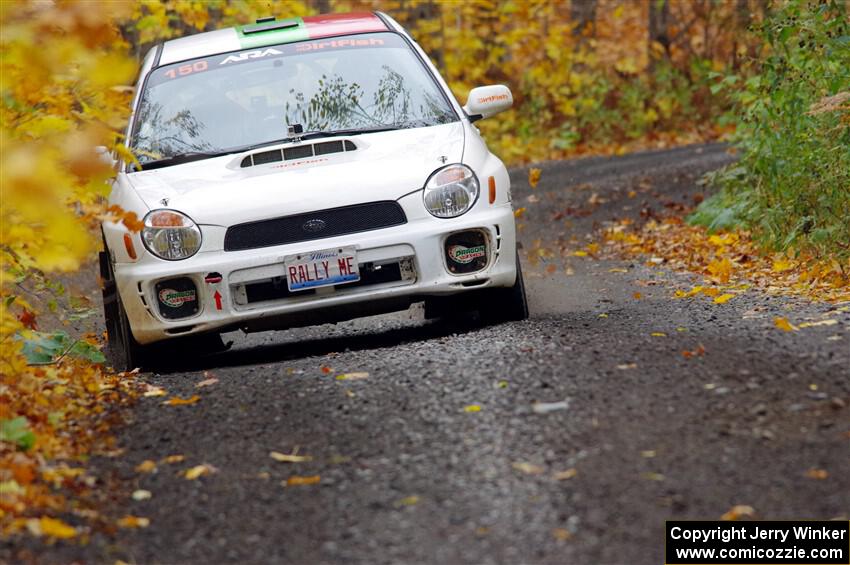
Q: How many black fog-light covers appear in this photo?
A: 2